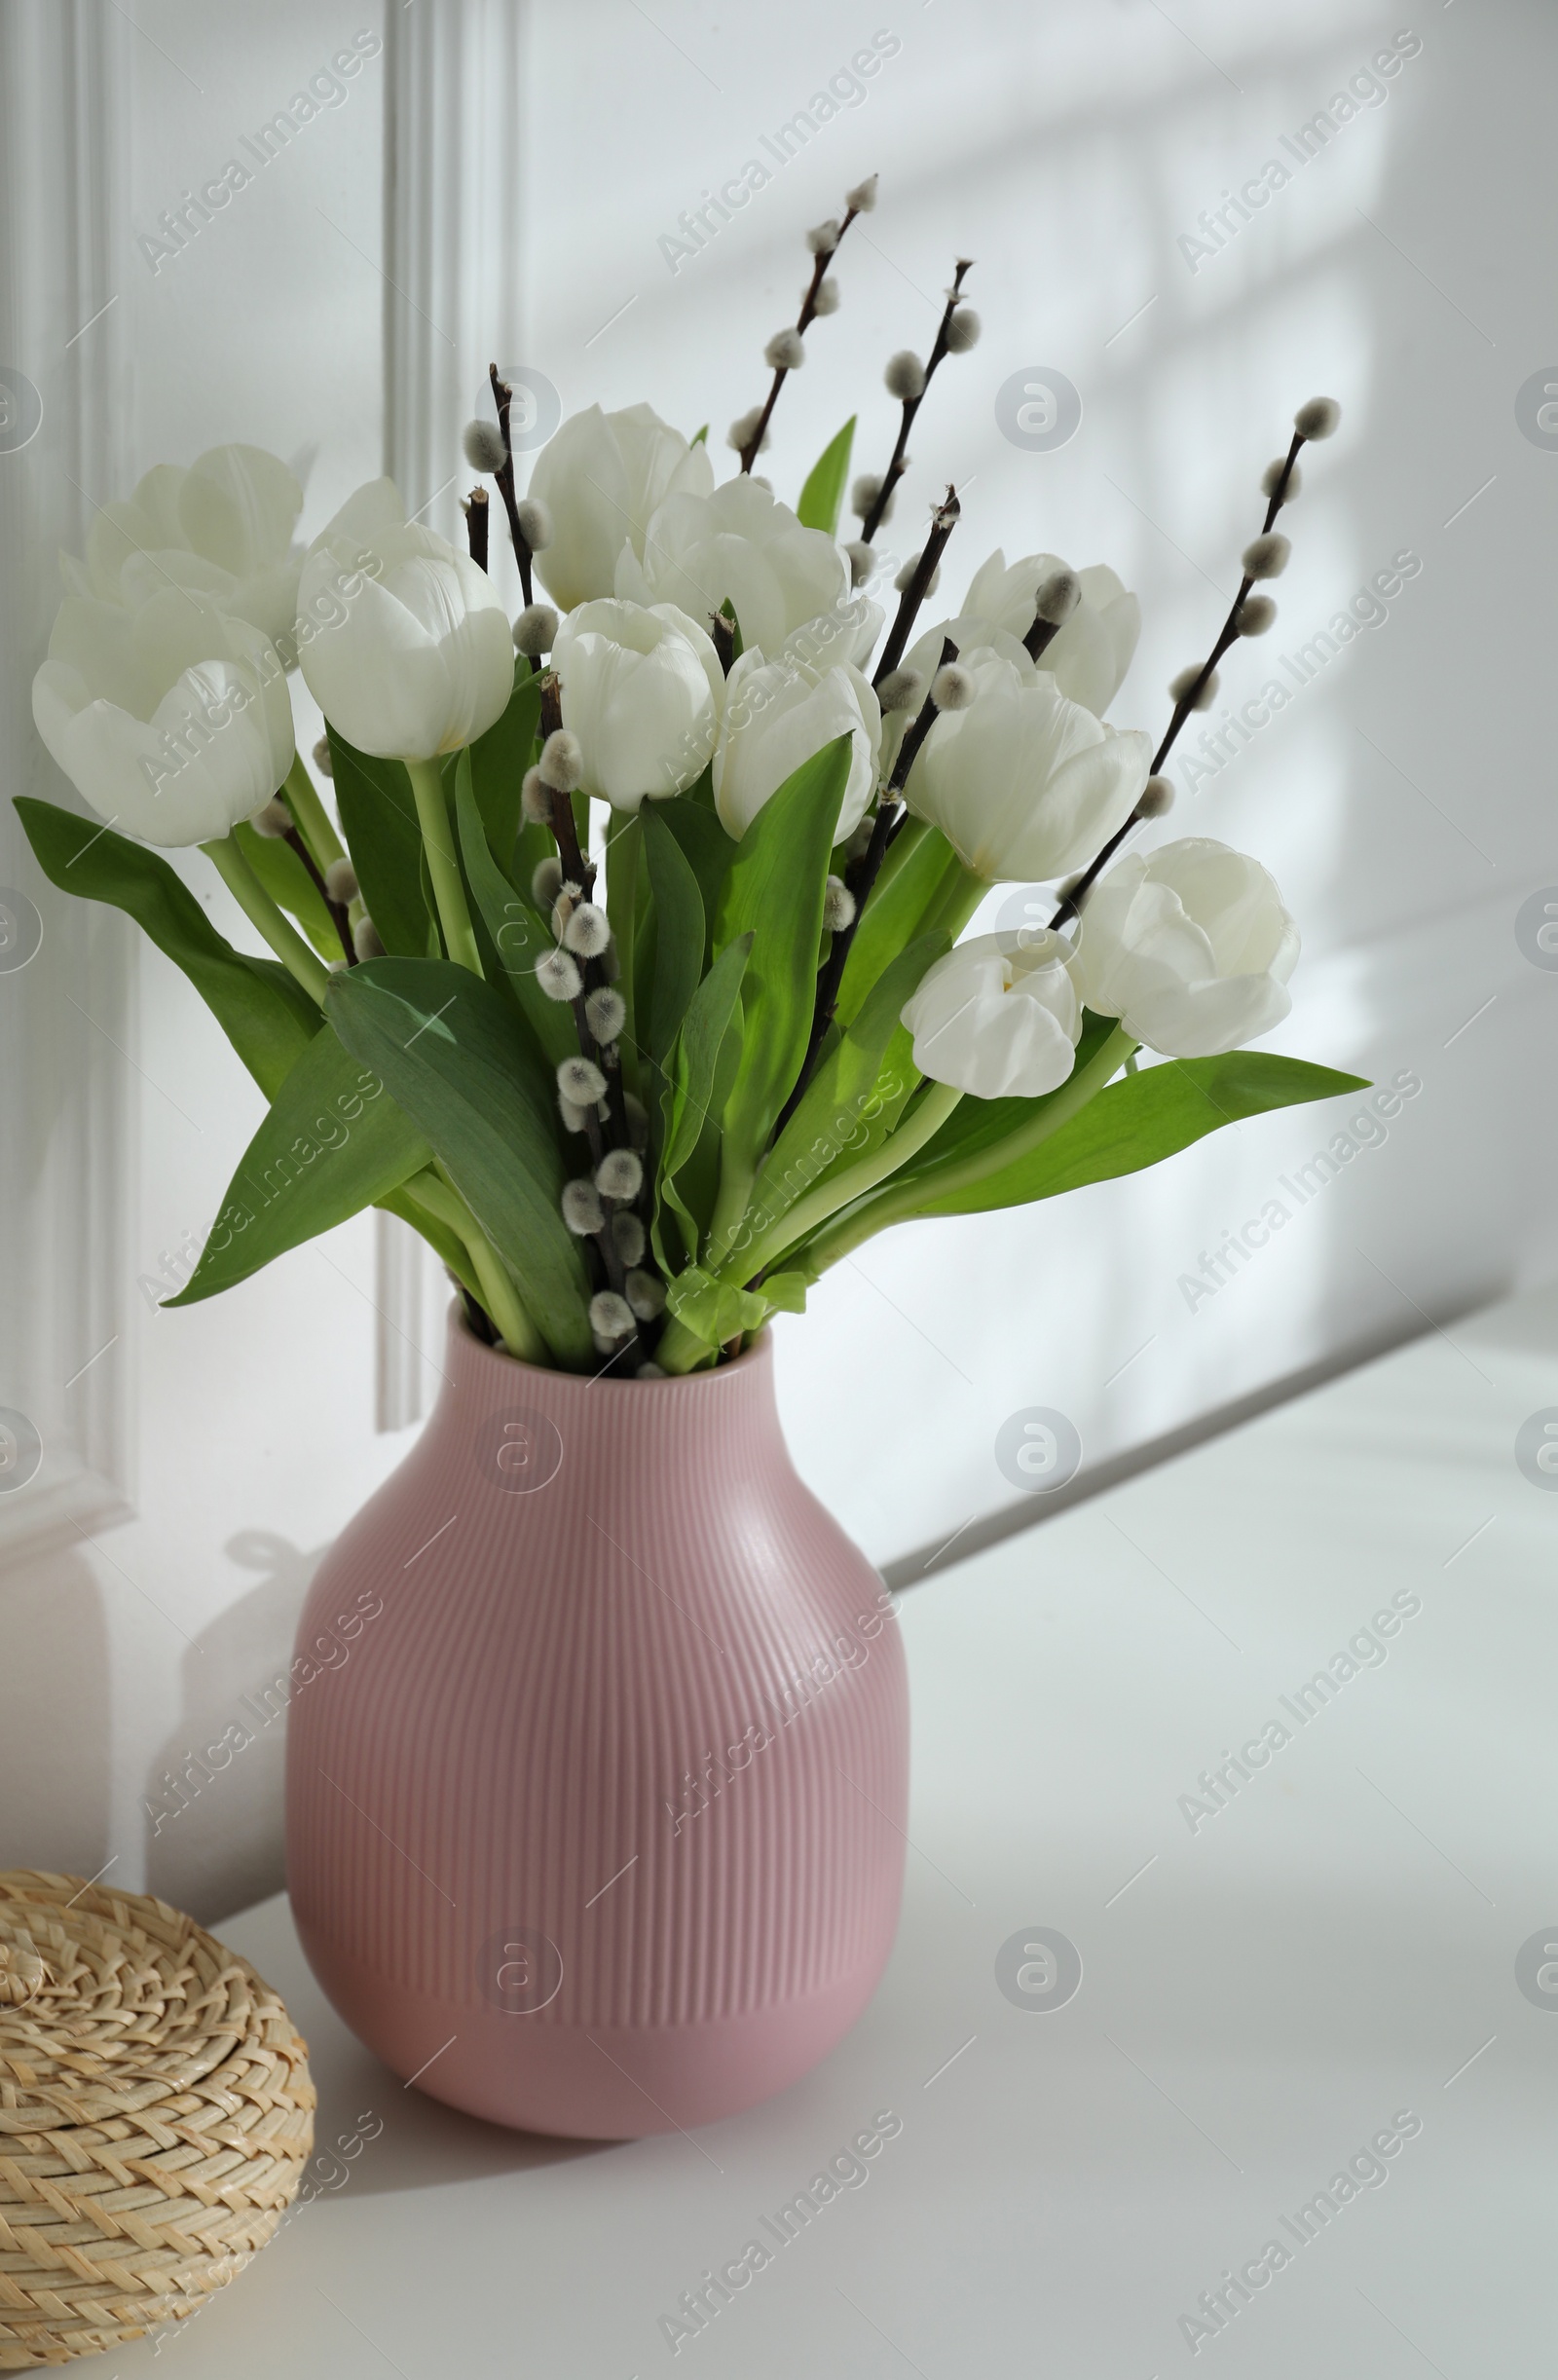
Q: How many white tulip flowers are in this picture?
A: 12